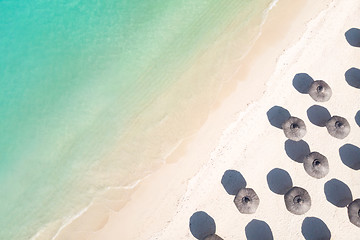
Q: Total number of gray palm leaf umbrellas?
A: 8